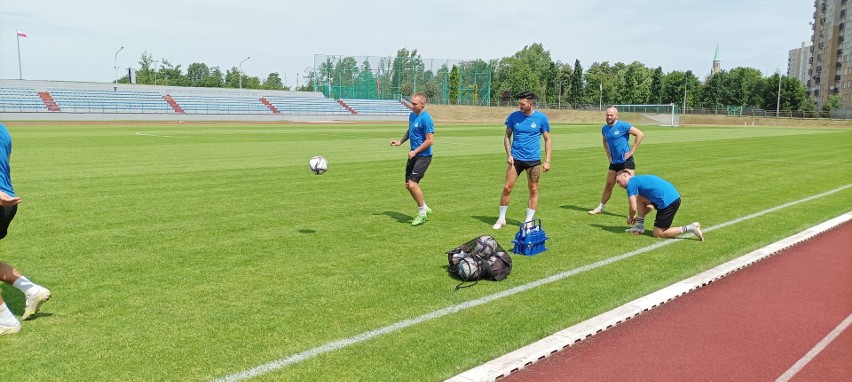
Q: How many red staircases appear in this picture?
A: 4